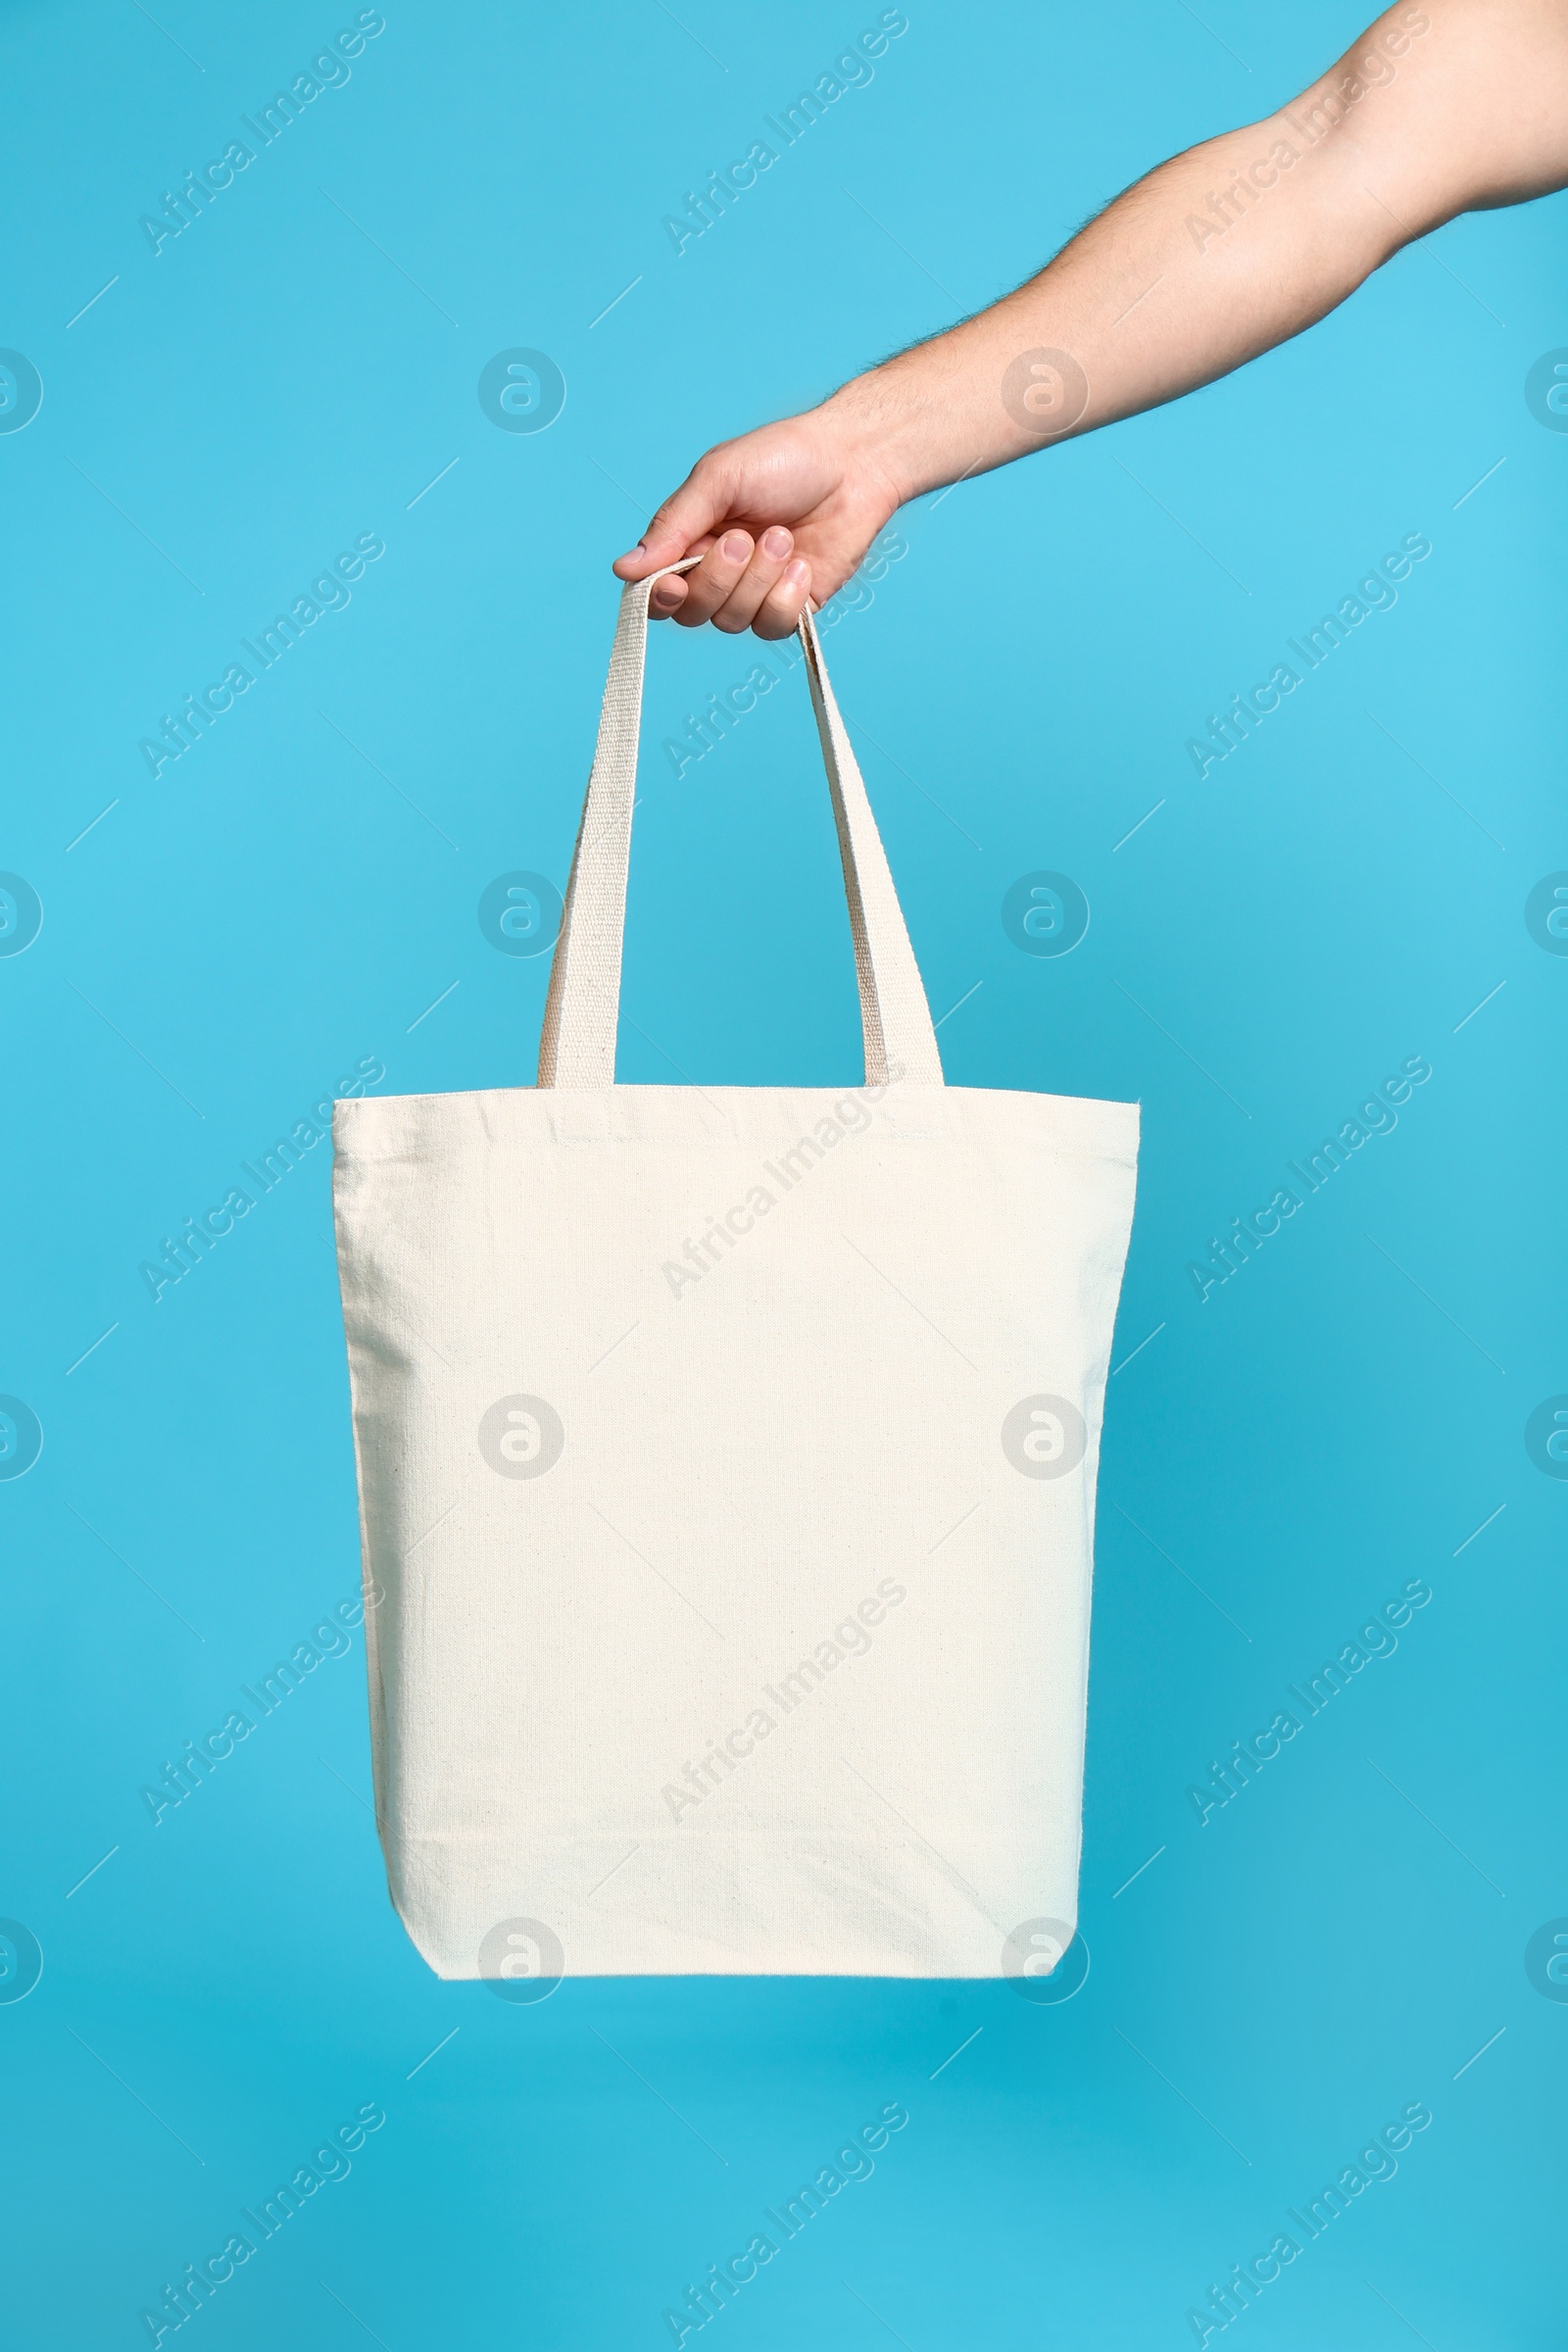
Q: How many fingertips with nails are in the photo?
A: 5